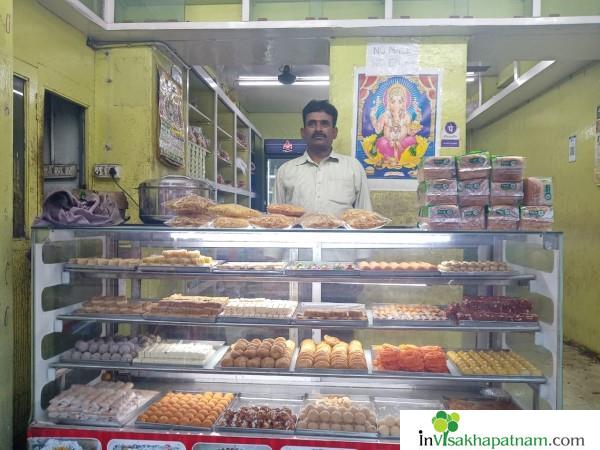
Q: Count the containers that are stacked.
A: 11